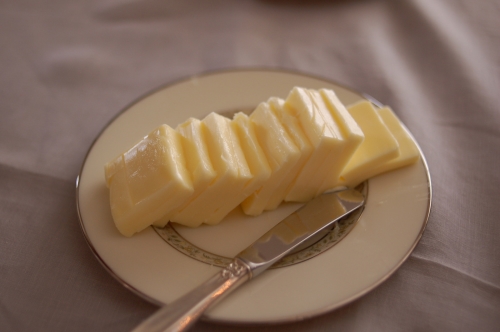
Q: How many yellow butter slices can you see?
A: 10